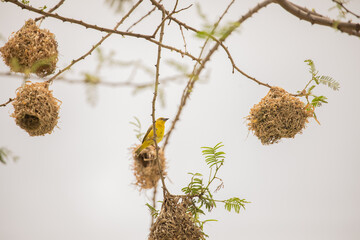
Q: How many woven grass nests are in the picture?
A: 5